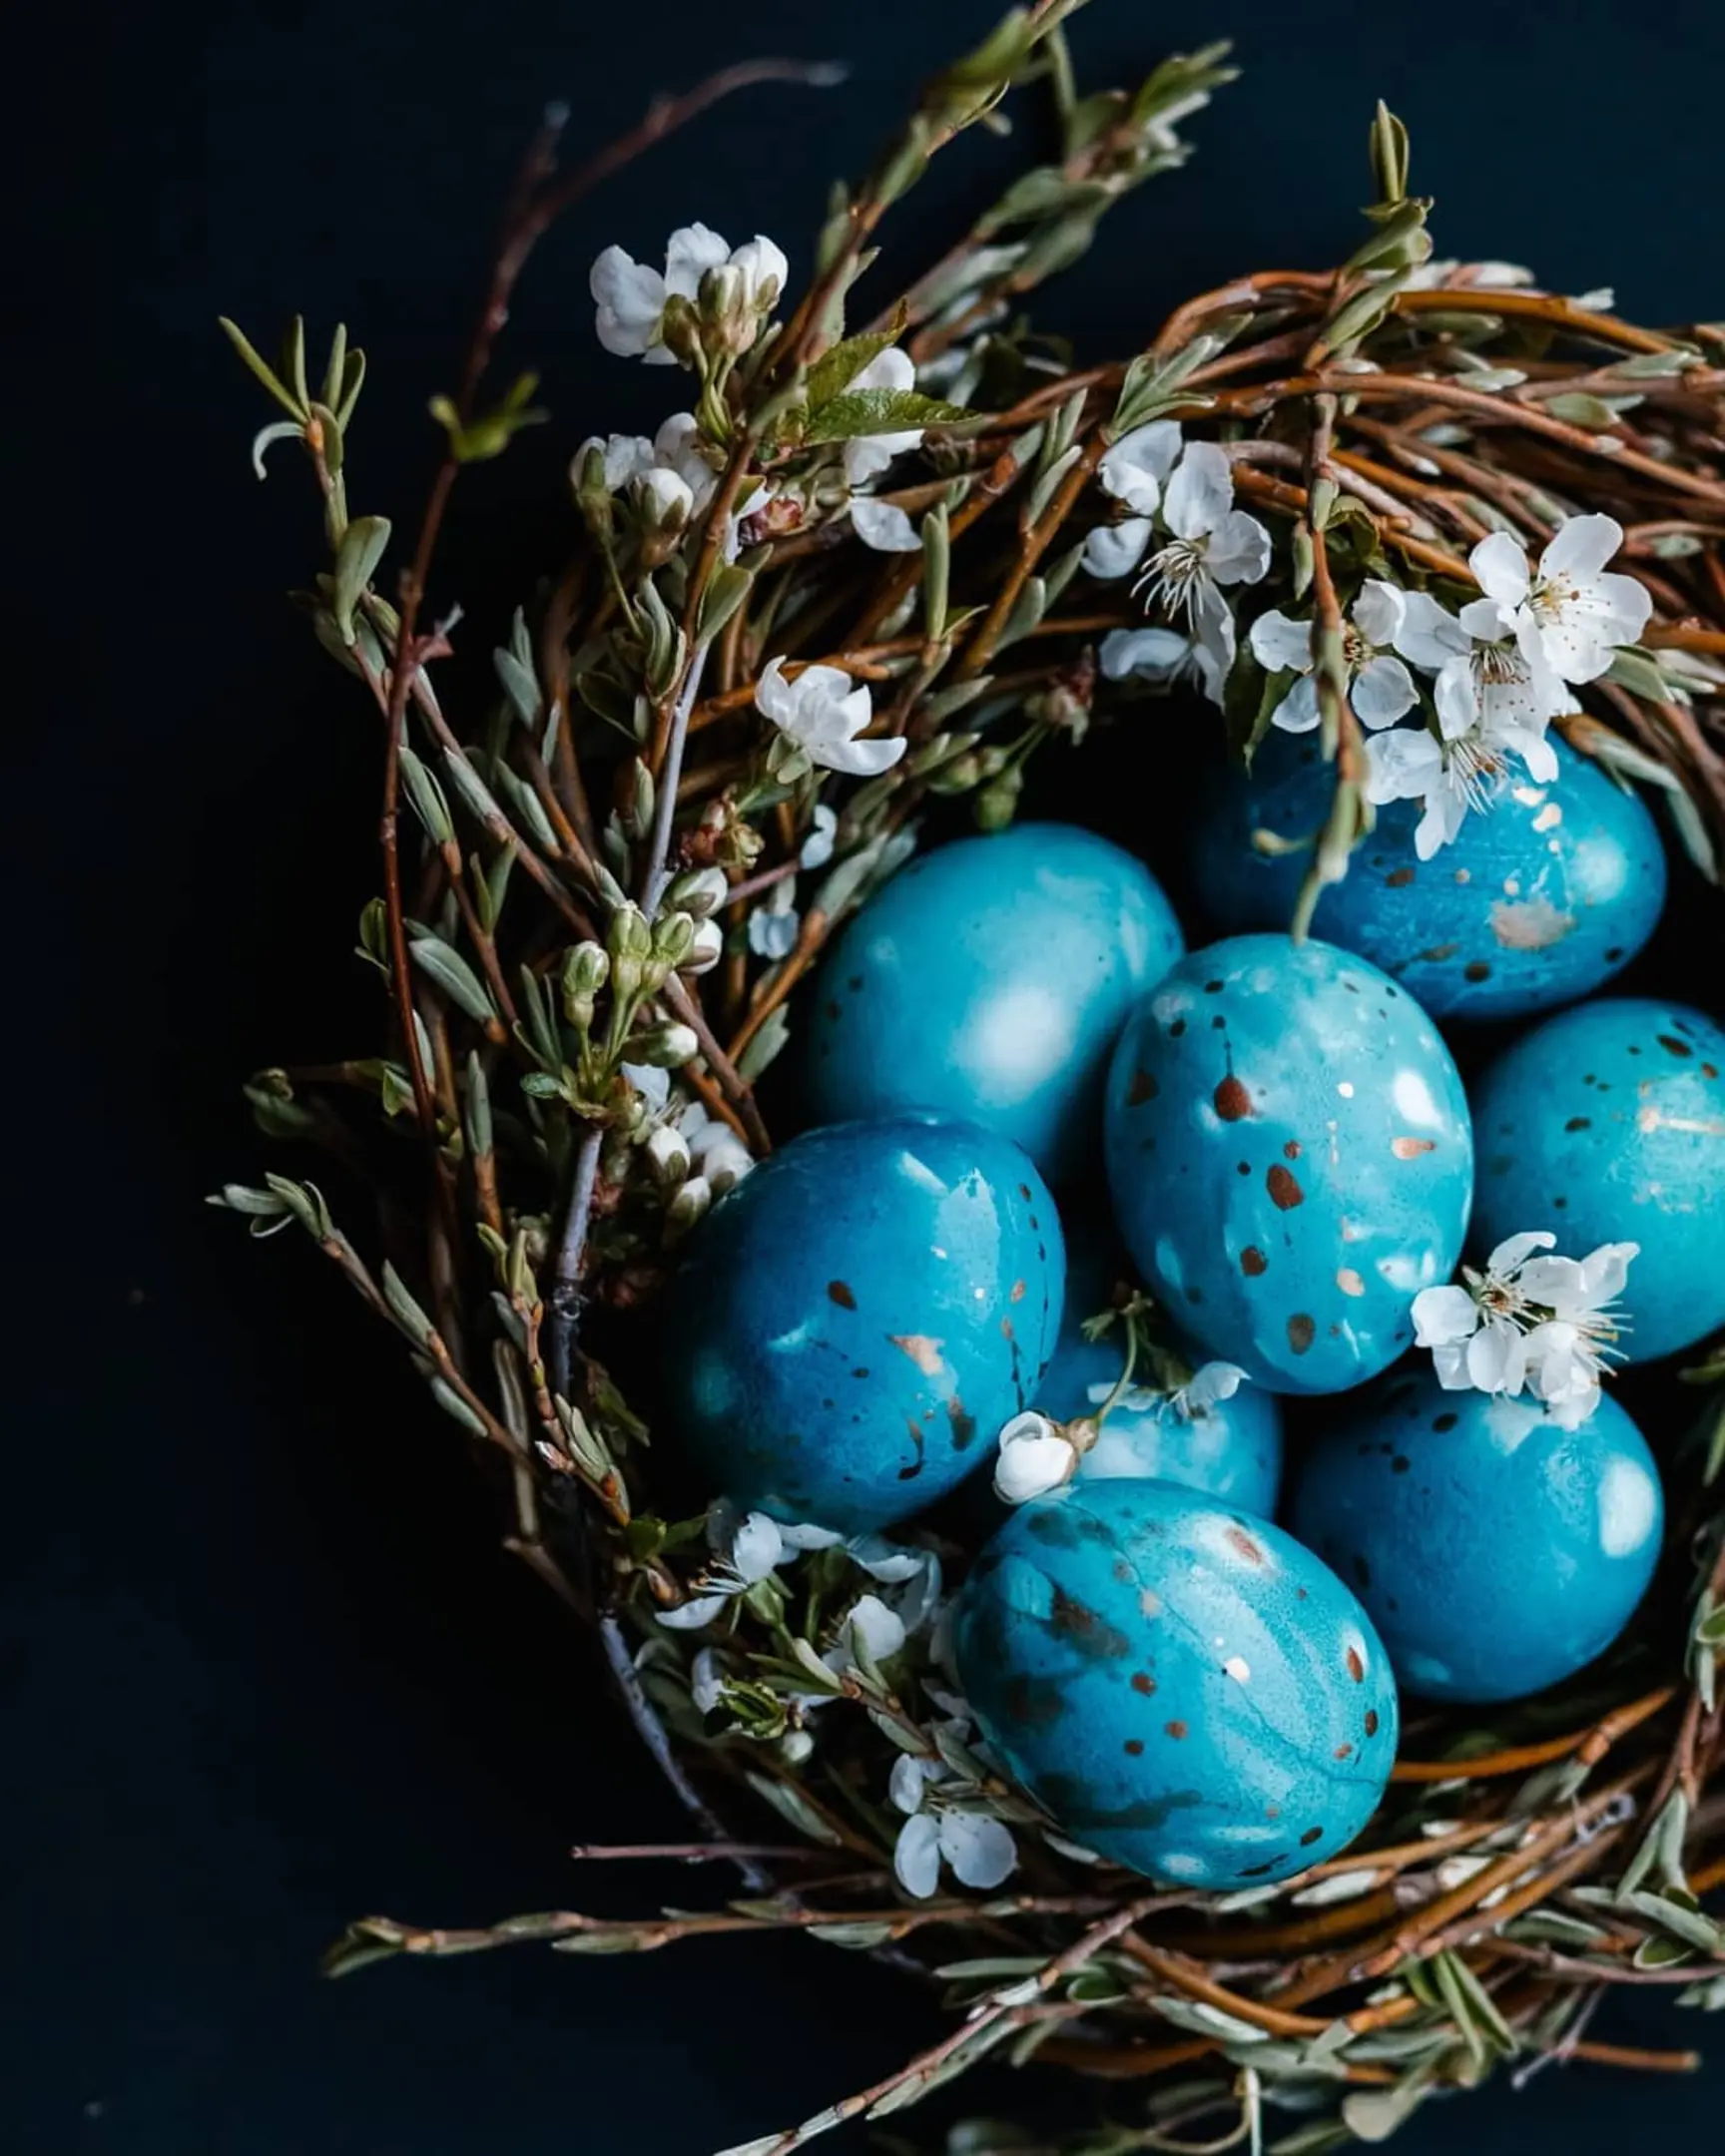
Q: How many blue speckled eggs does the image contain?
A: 8